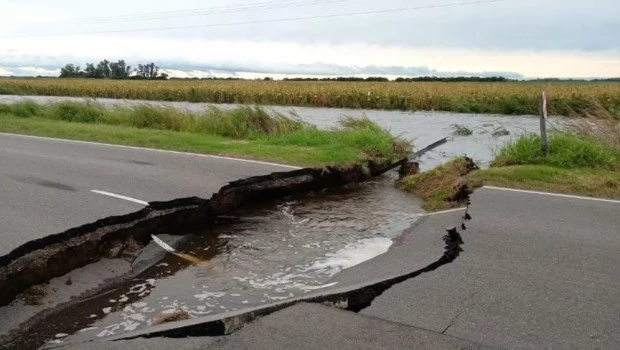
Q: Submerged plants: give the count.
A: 2